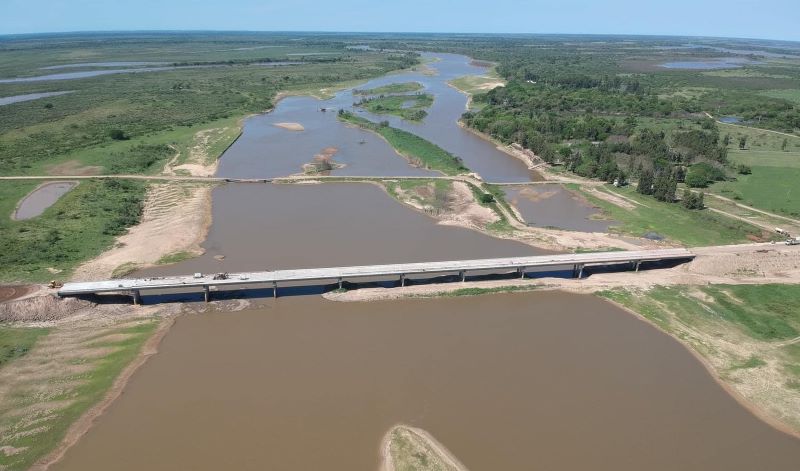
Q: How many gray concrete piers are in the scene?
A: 9